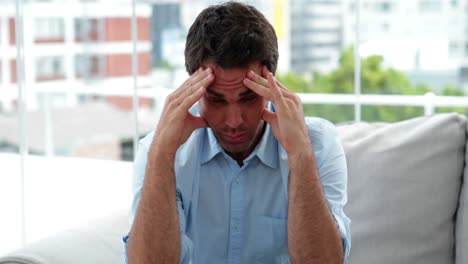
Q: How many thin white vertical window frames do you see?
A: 3